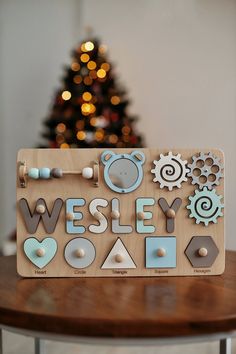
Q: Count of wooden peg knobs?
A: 11